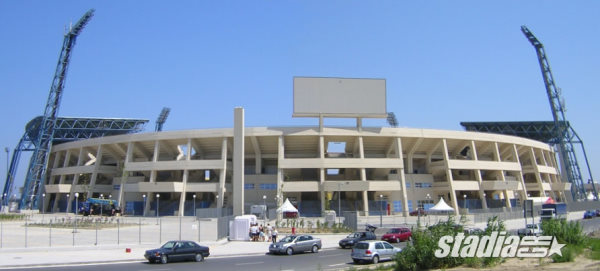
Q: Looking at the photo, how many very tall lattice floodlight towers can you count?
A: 2